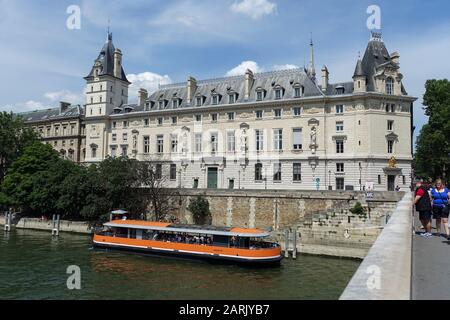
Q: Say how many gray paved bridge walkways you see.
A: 1